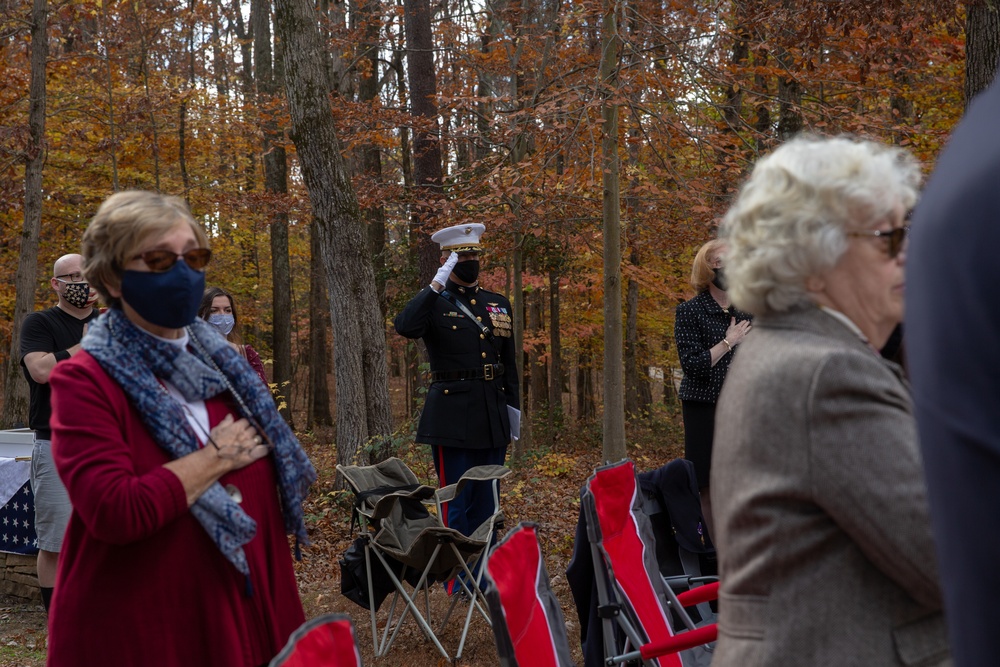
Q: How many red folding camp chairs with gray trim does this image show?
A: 3